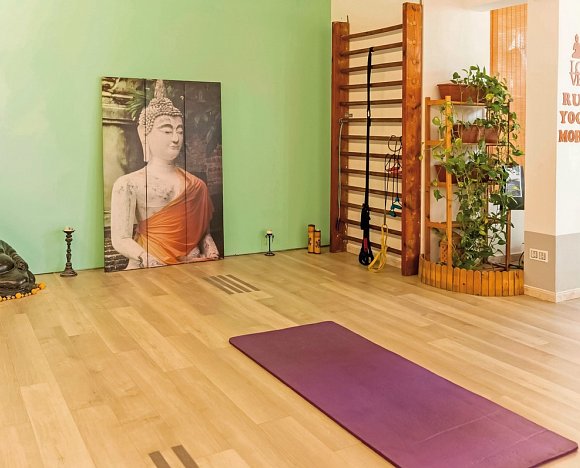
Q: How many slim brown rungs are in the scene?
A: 13